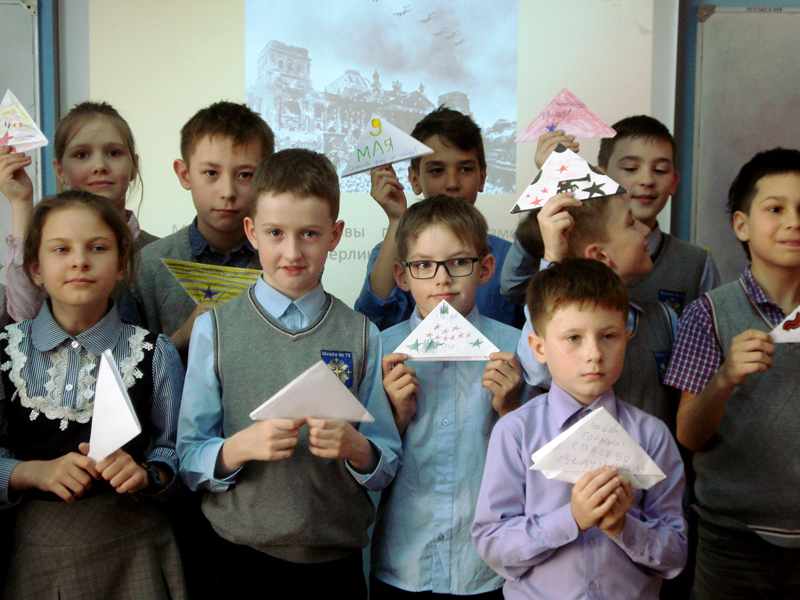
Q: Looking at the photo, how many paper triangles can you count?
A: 10